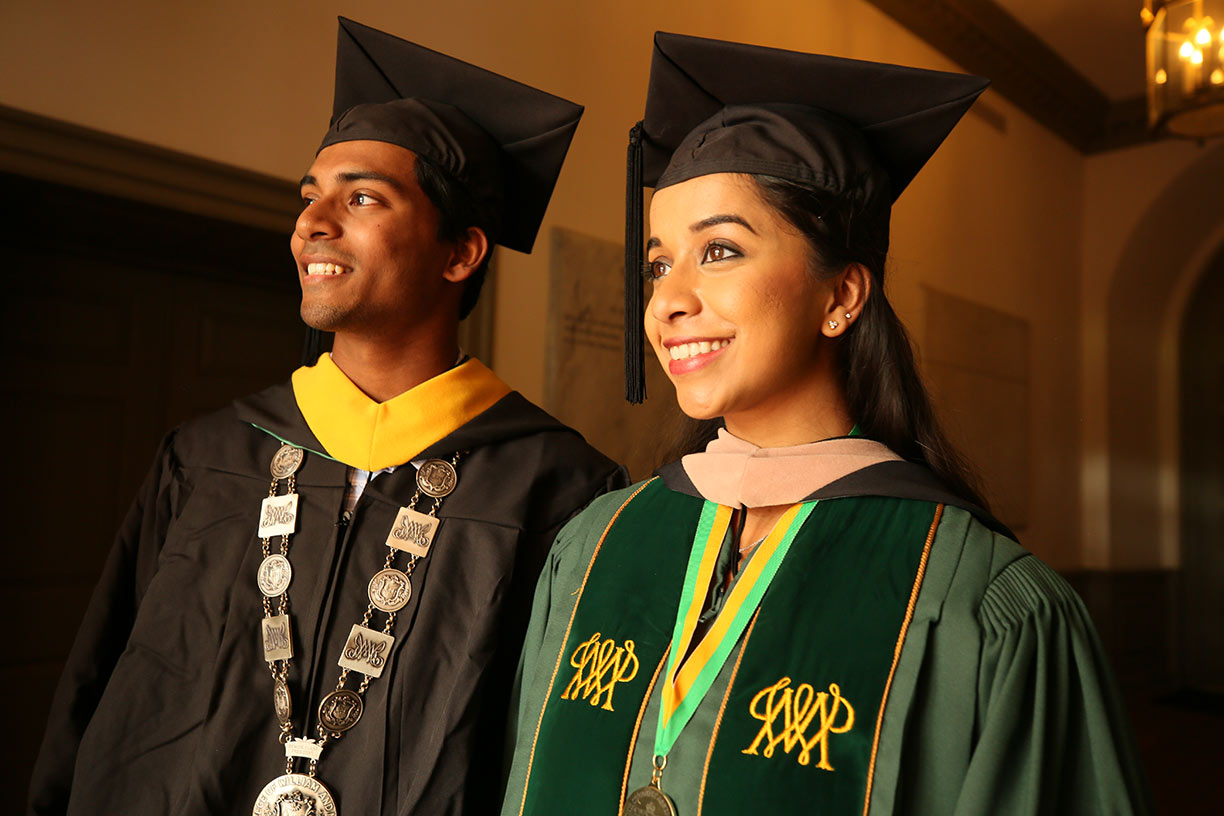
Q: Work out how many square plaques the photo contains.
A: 4